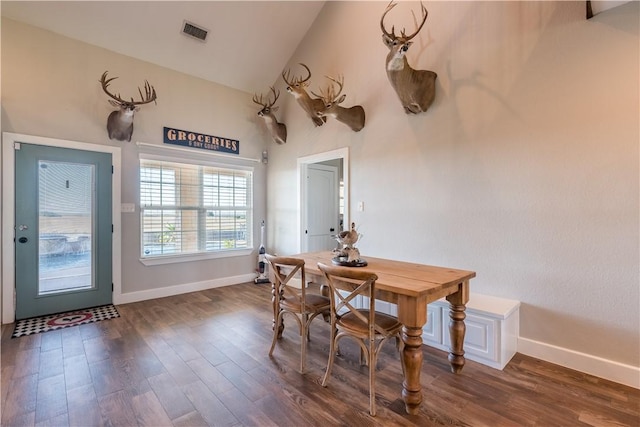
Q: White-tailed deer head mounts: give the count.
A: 5